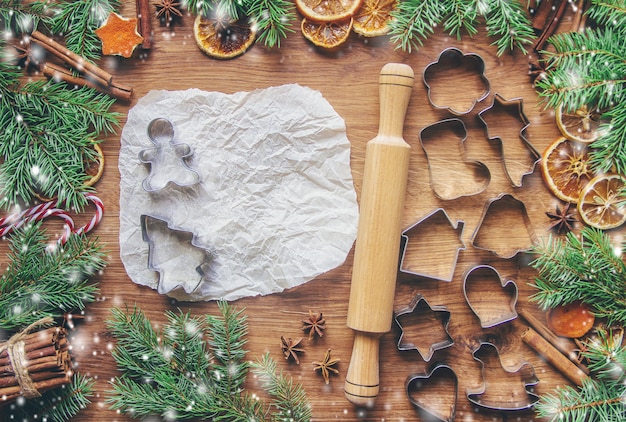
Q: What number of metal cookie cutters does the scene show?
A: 11